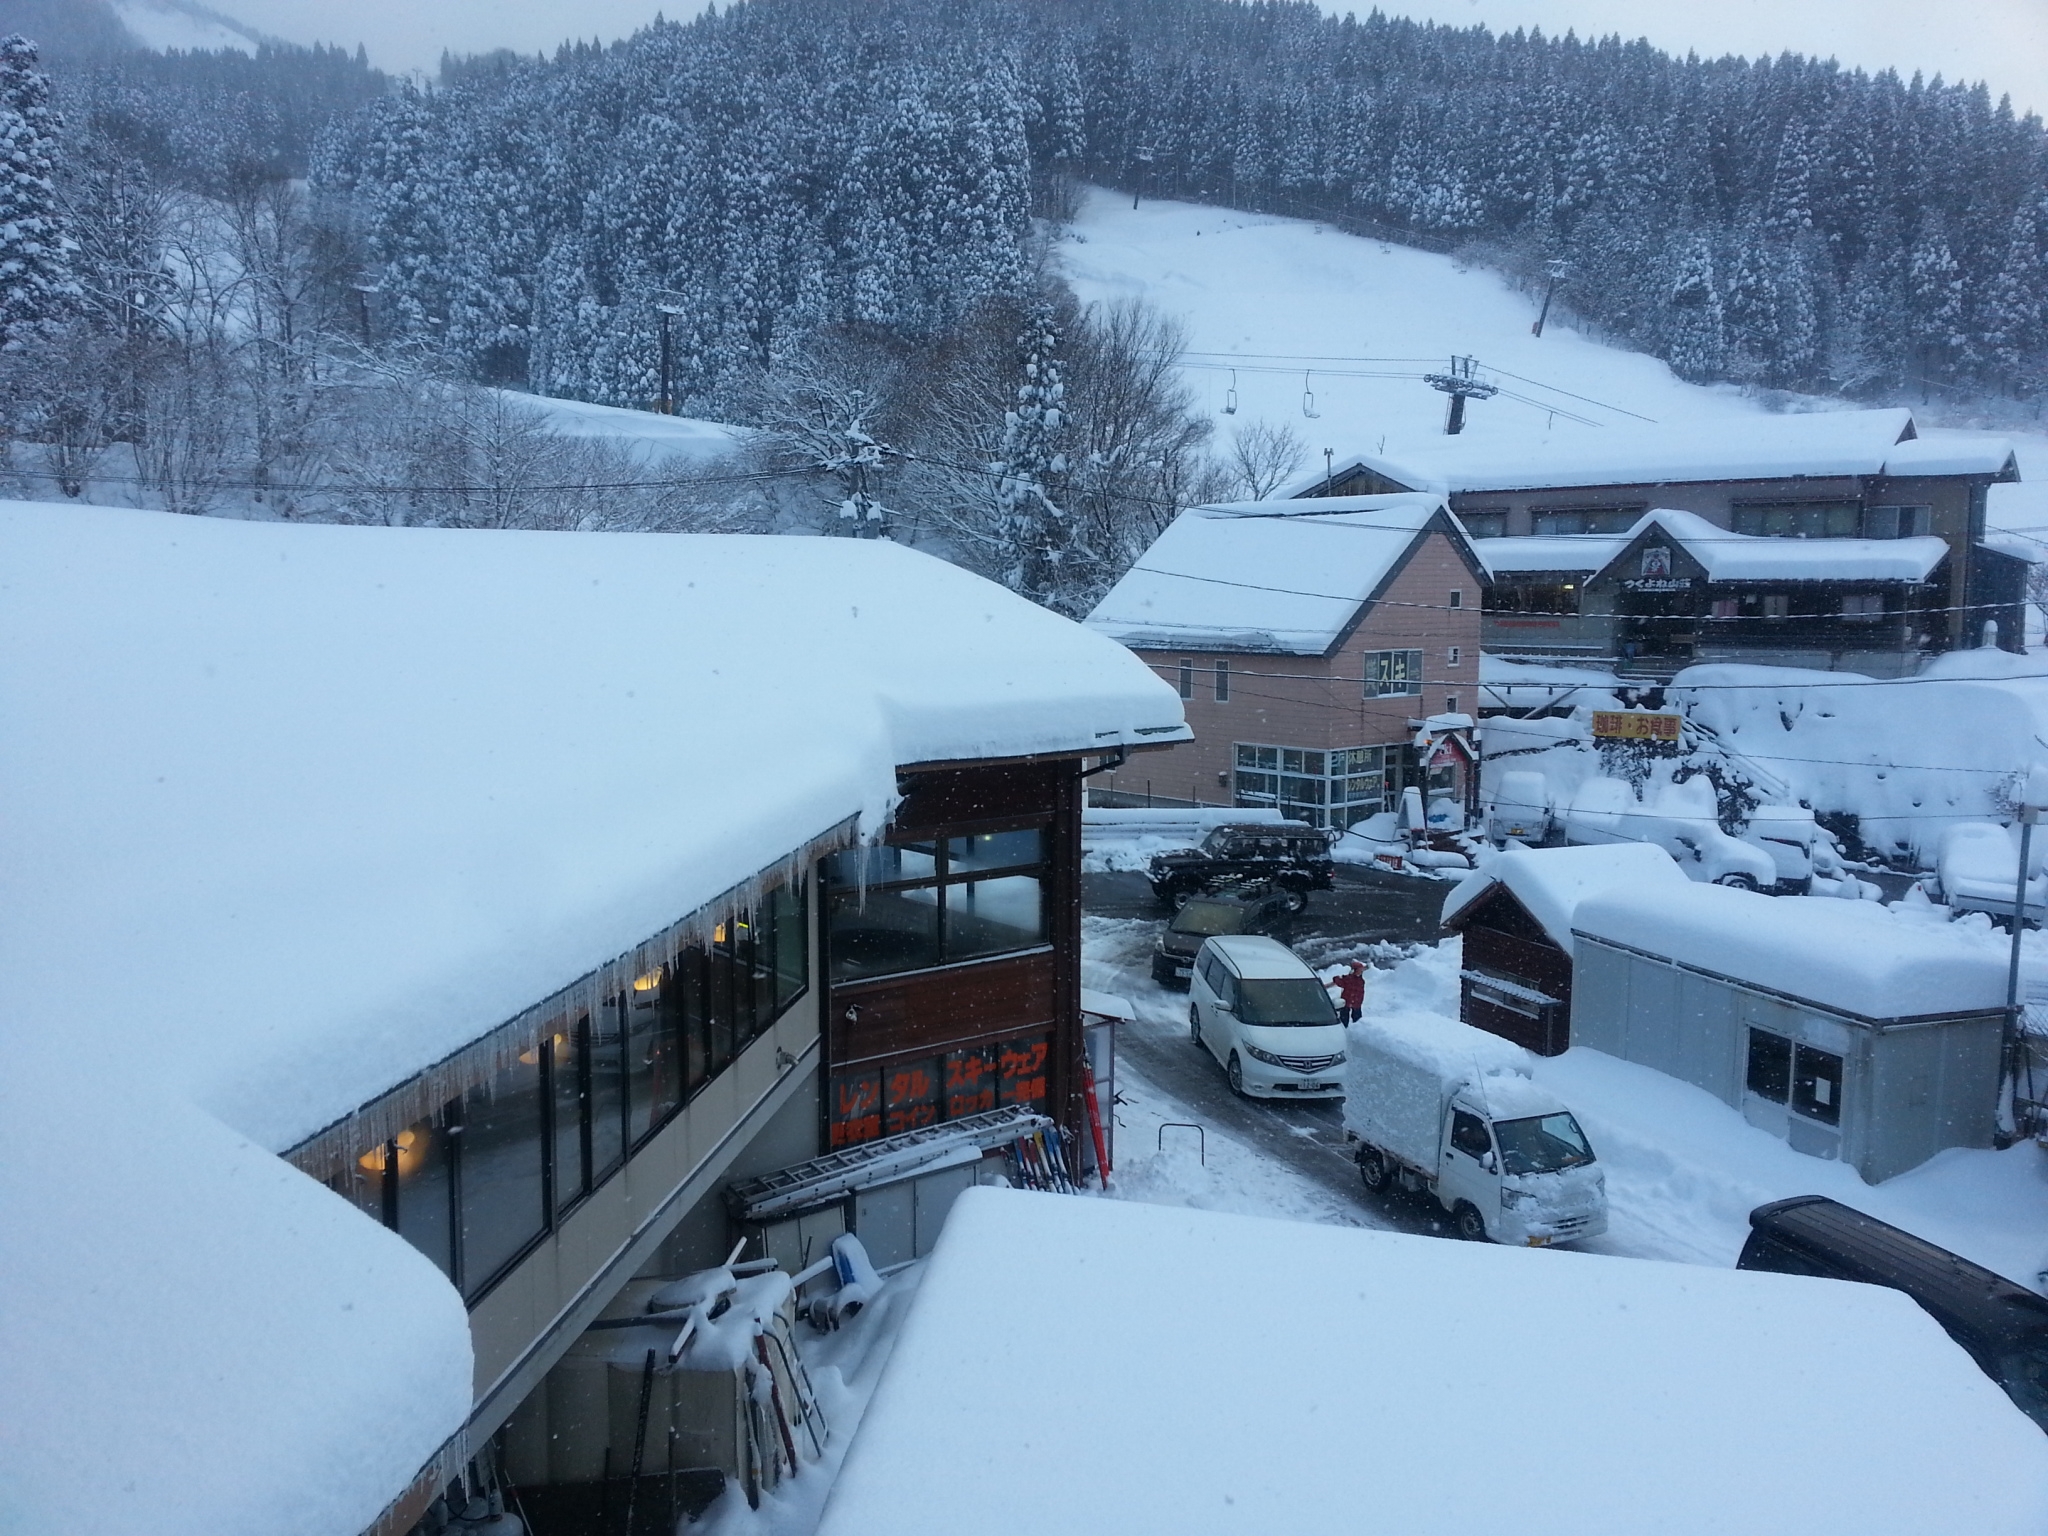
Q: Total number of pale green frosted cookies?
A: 0